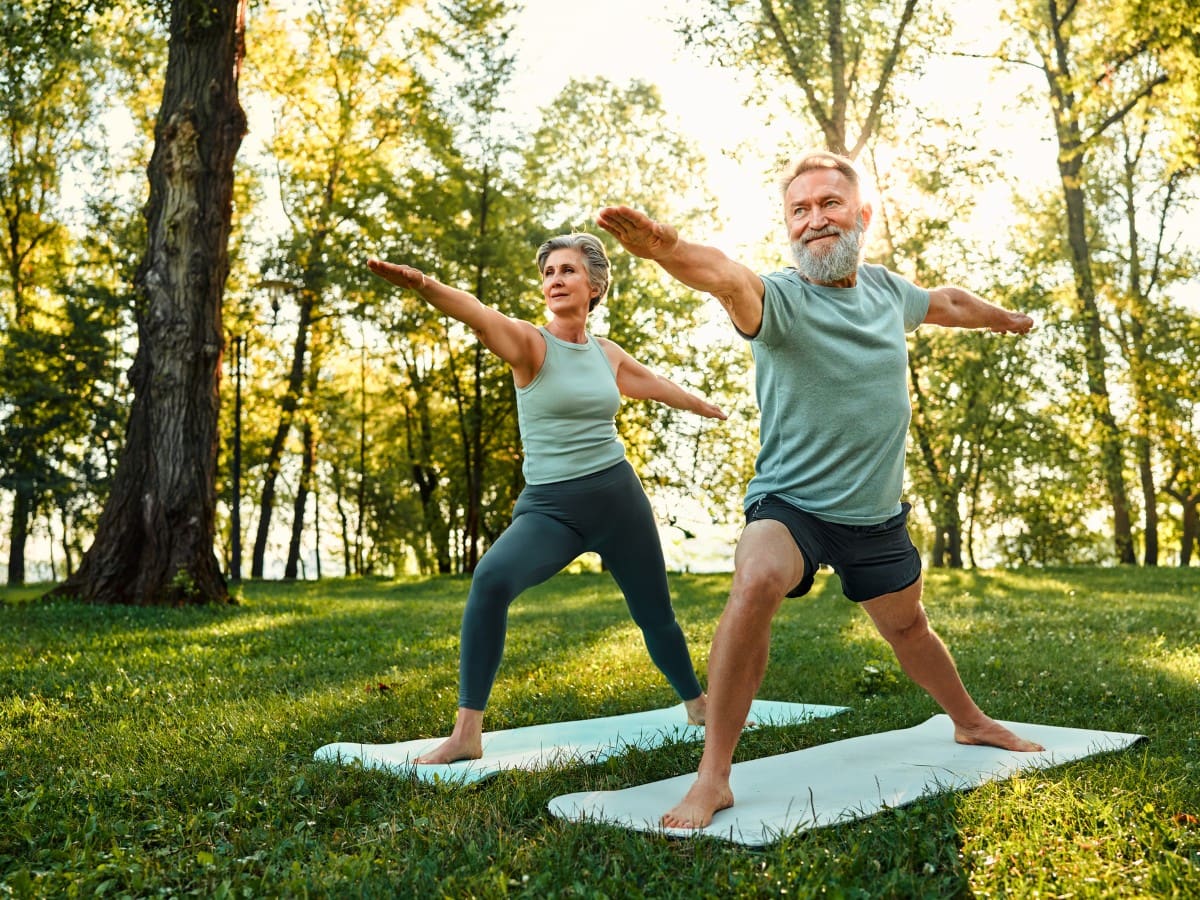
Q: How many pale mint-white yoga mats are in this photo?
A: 2